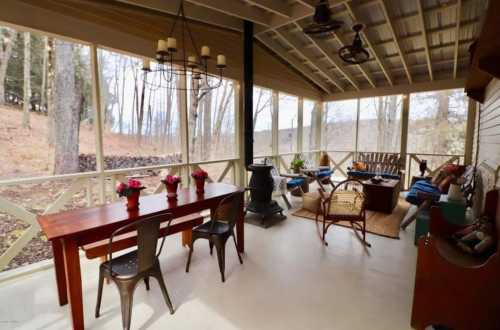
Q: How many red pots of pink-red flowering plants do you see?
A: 3